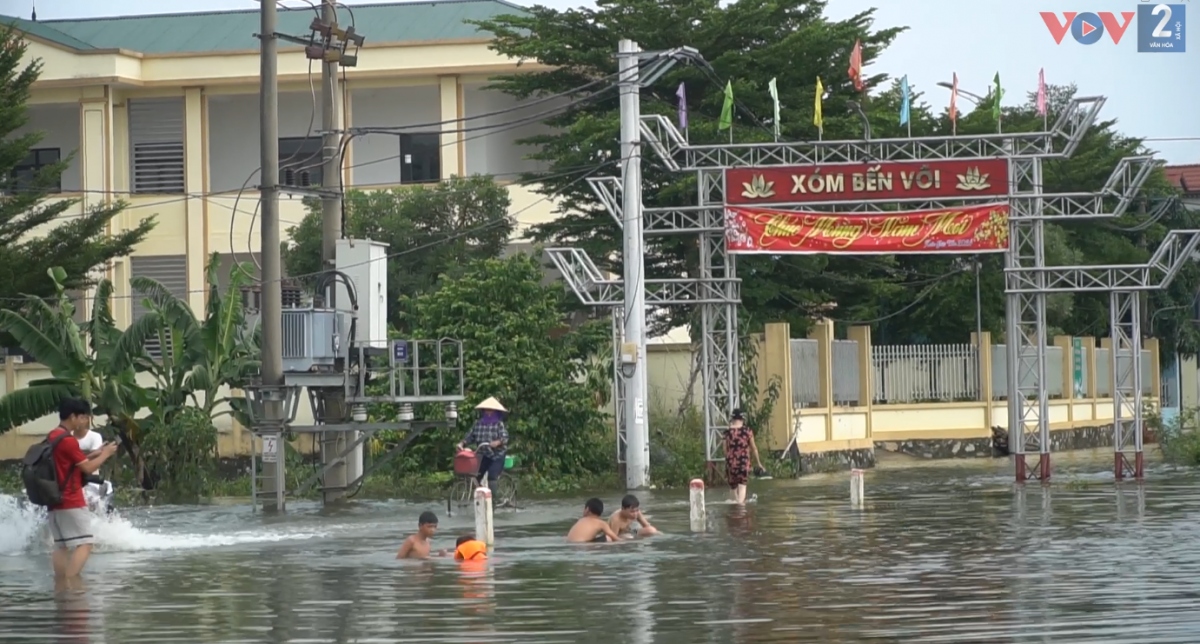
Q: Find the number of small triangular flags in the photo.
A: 8